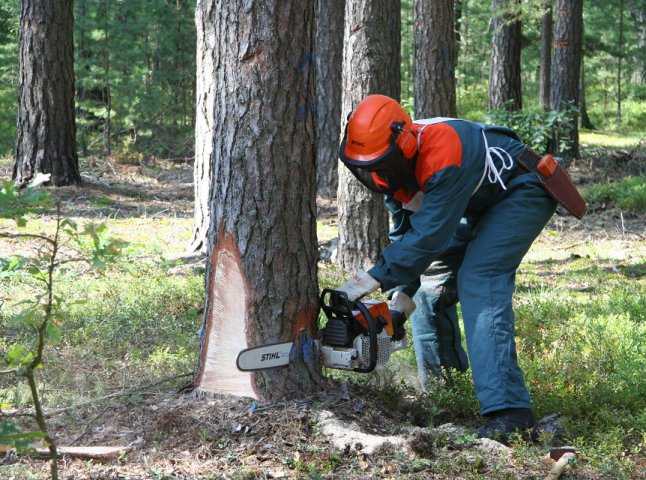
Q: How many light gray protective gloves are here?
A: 2